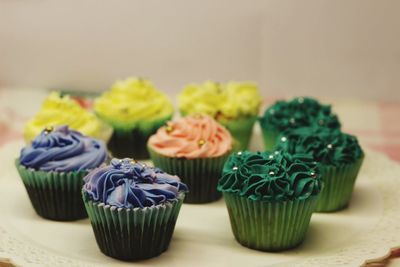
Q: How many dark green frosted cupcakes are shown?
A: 3